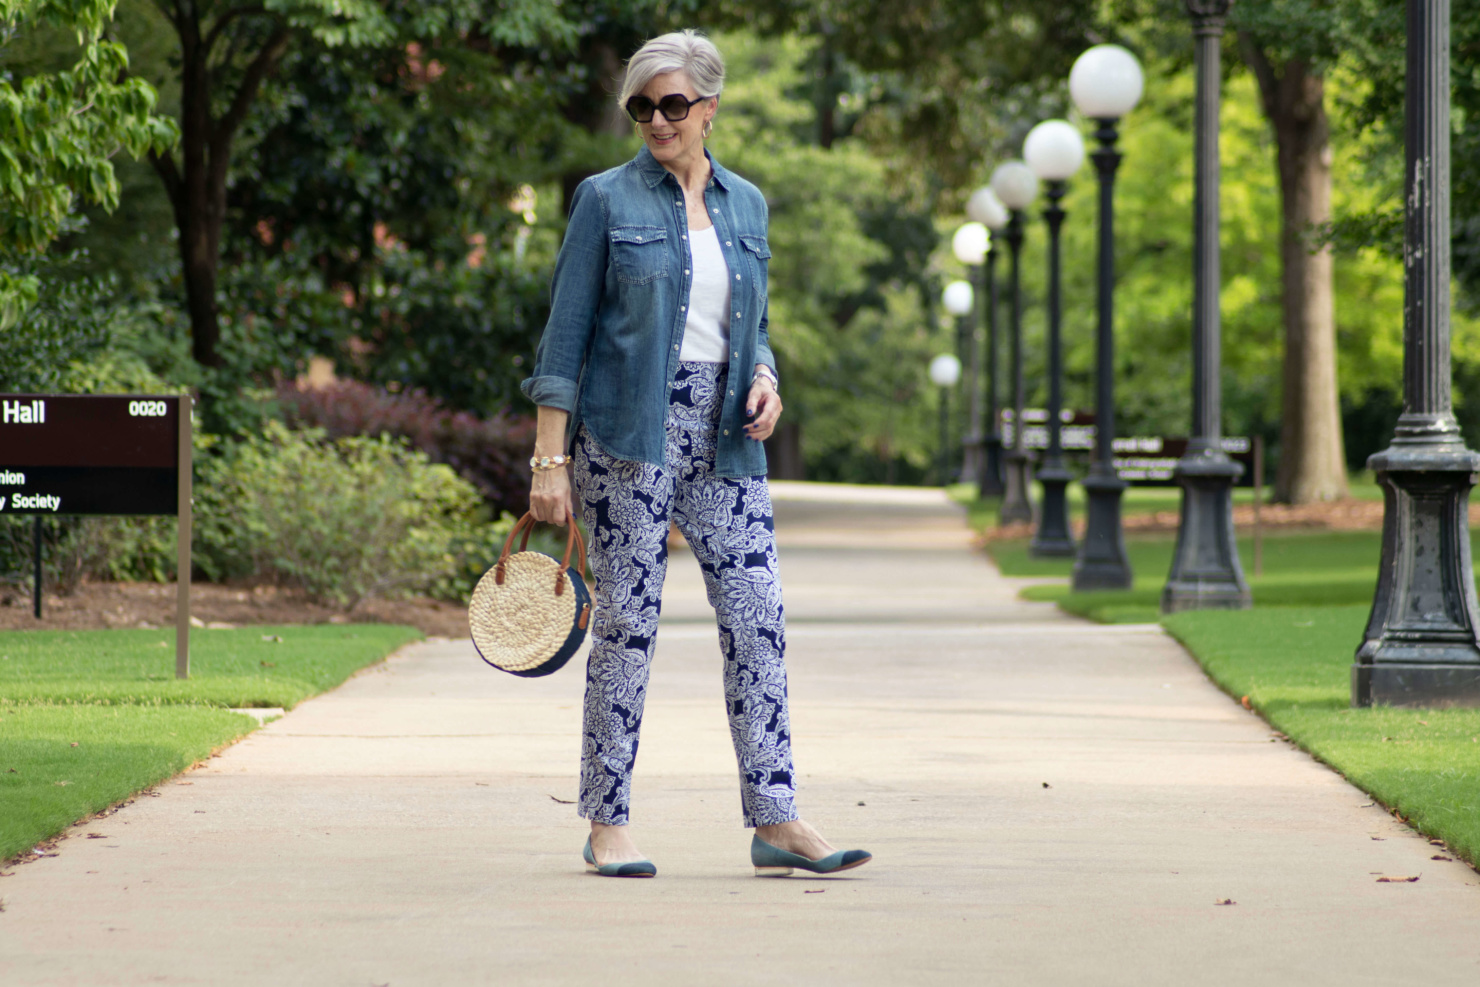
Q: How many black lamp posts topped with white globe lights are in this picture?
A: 7